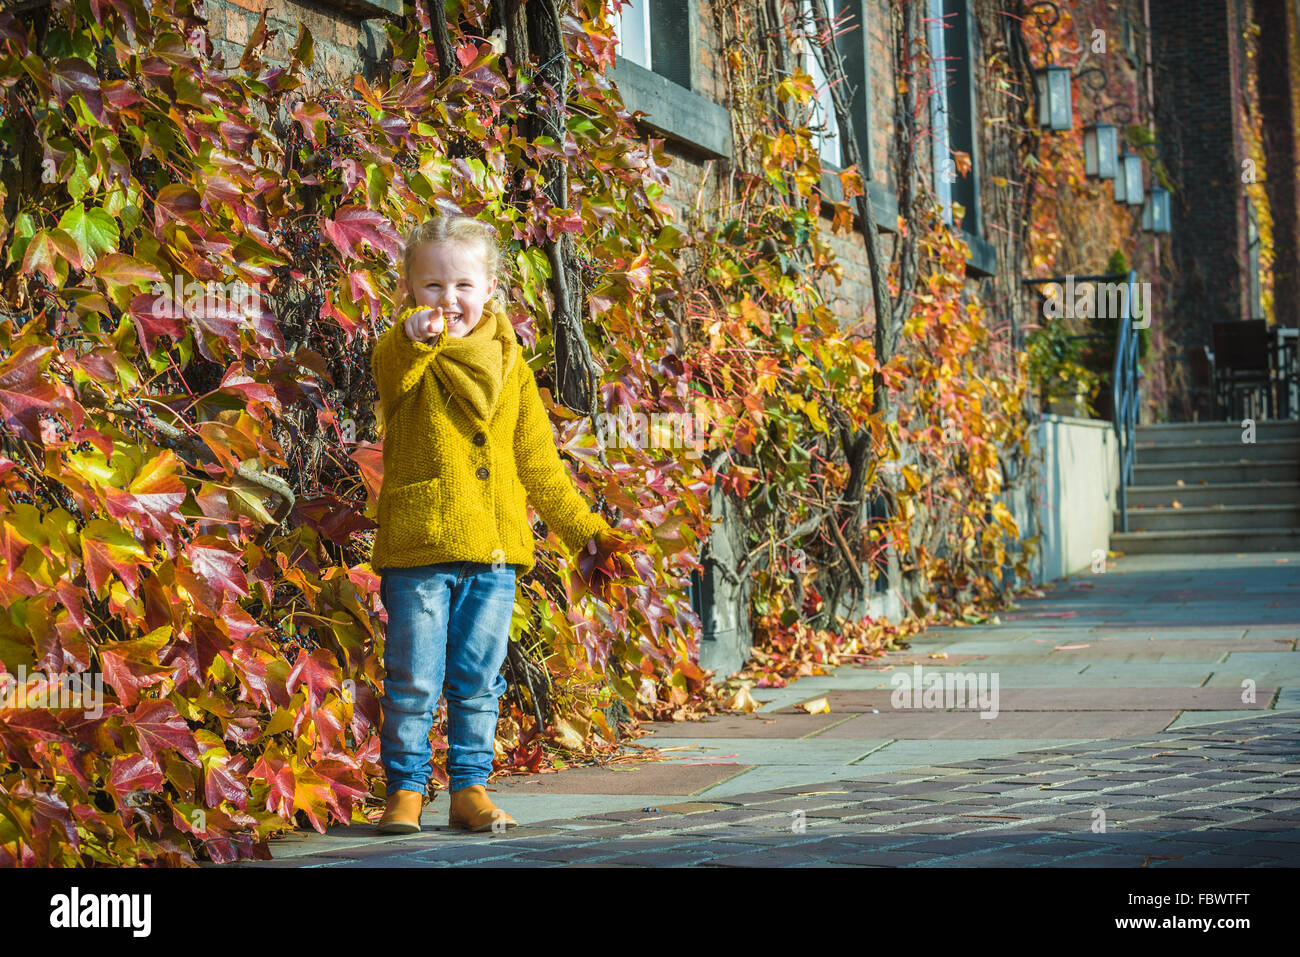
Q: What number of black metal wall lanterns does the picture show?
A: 4